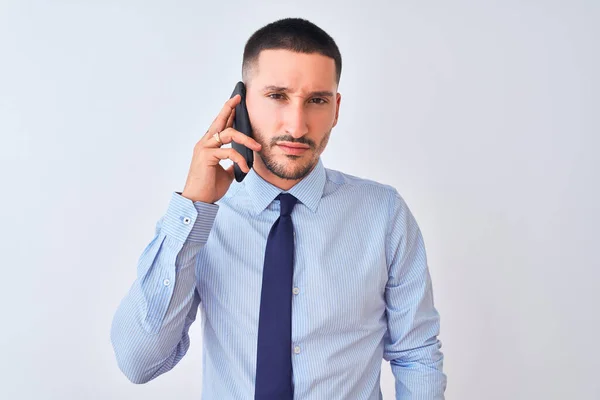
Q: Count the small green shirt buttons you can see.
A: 0